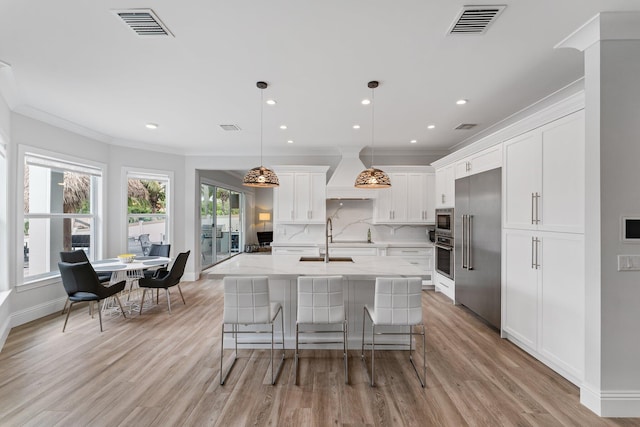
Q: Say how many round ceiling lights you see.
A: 9